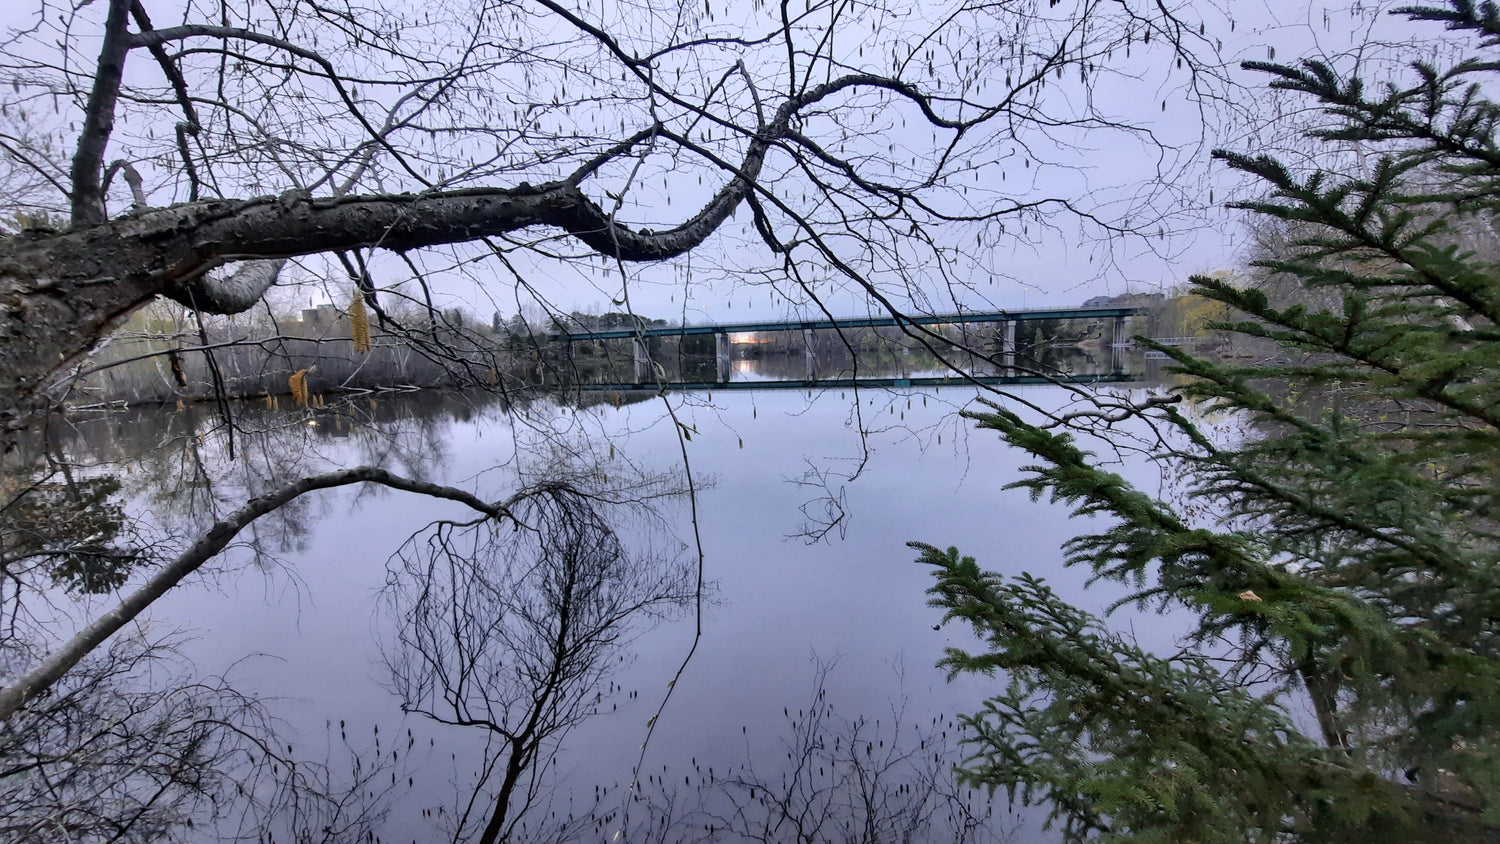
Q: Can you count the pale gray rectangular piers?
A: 5